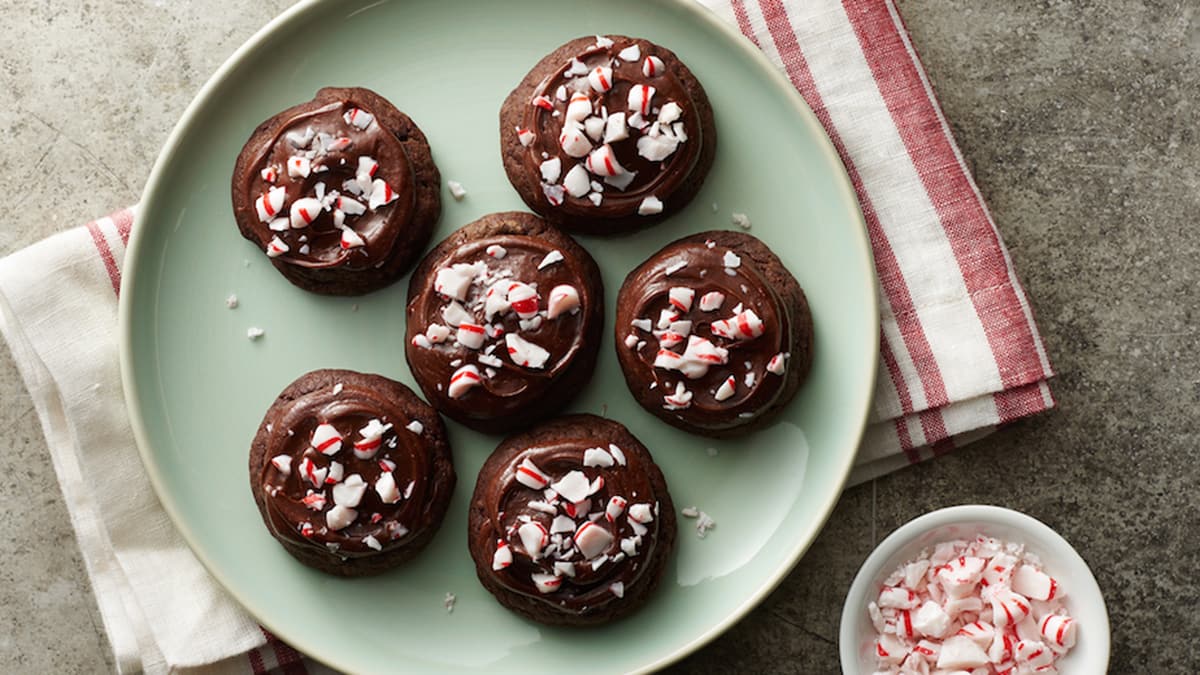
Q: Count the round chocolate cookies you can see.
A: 6